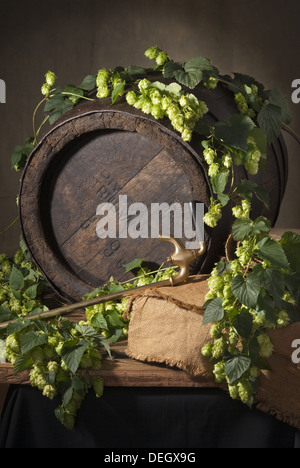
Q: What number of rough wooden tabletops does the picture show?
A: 1